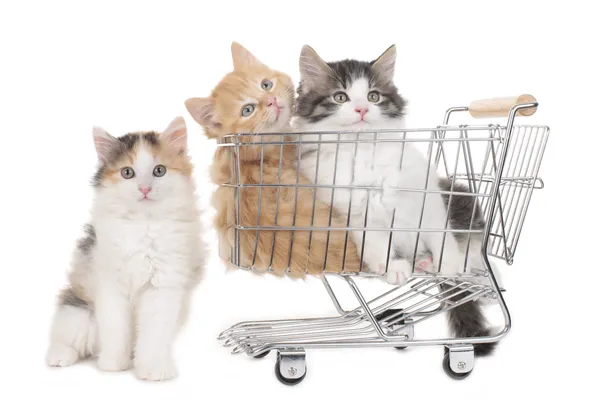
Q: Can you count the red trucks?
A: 0